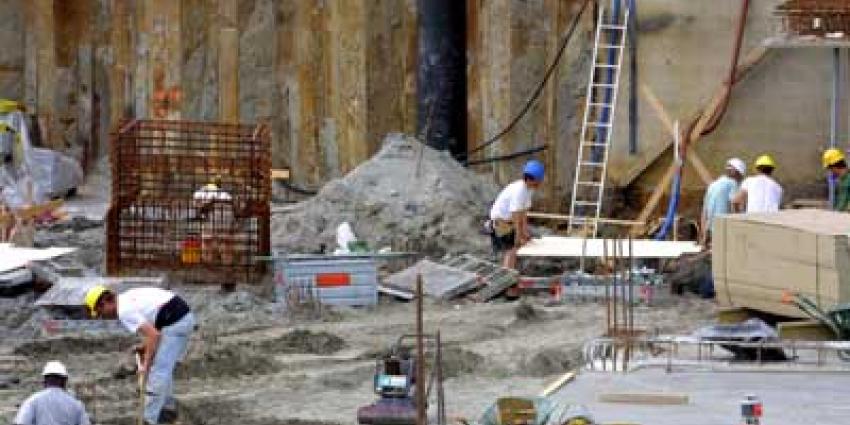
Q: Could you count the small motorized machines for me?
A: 1